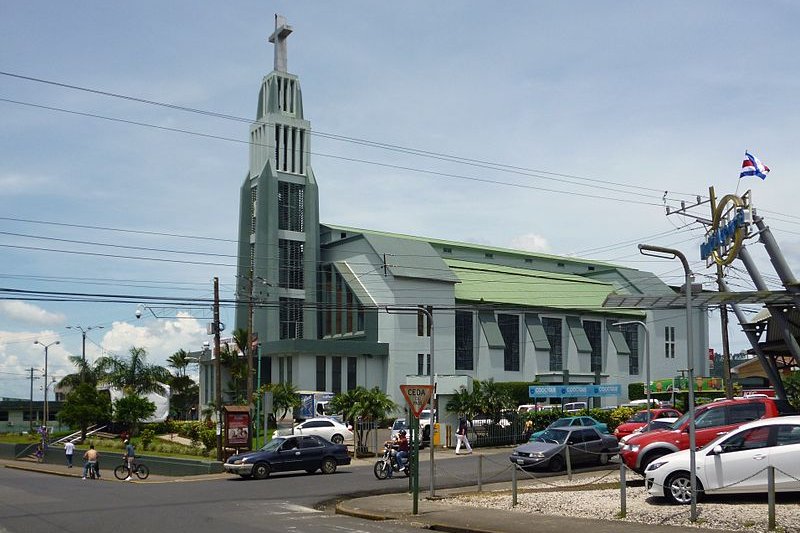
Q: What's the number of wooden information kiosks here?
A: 1